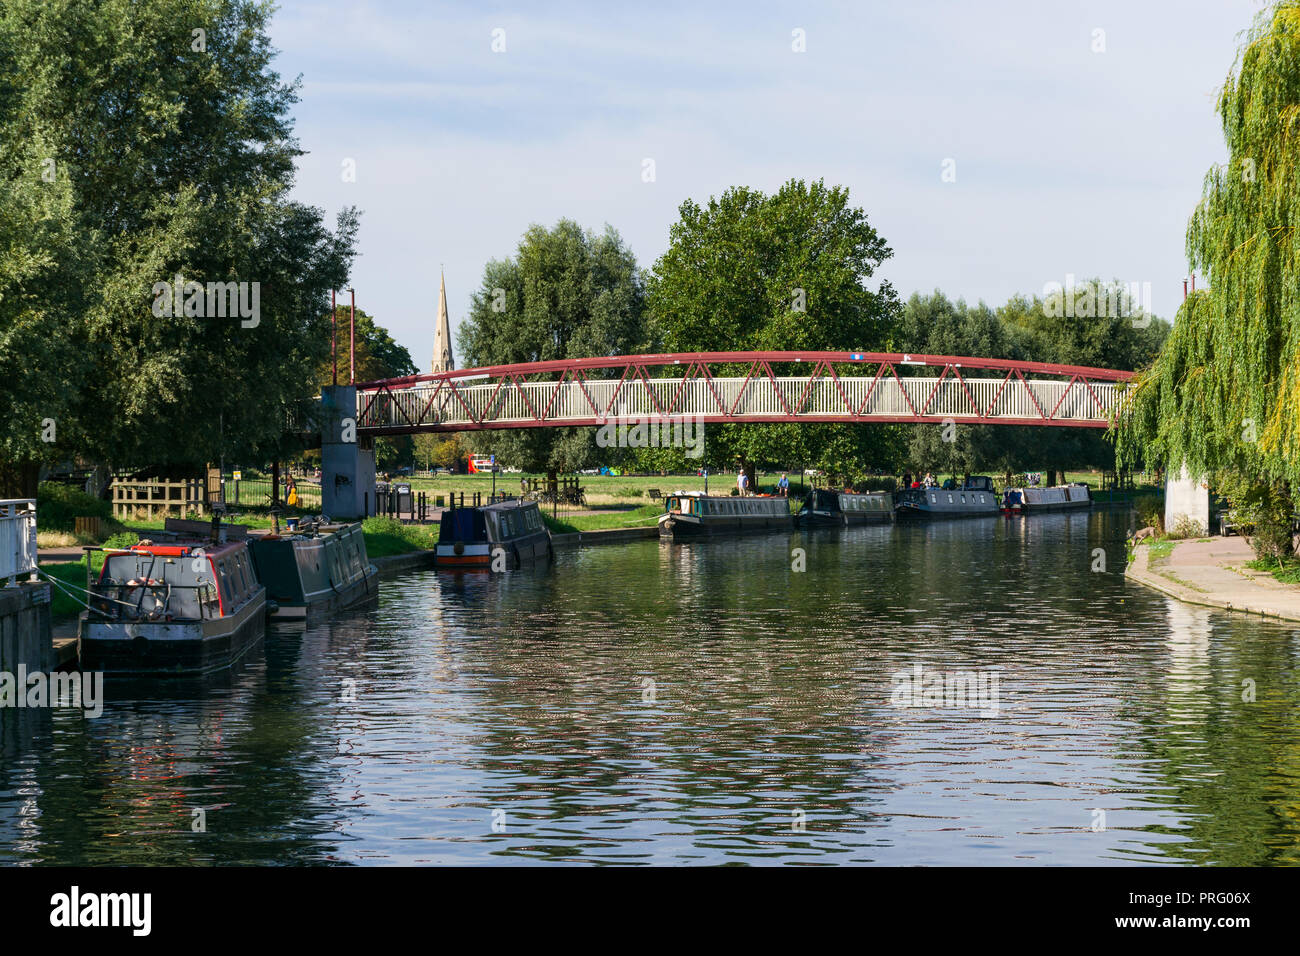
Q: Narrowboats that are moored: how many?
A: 7